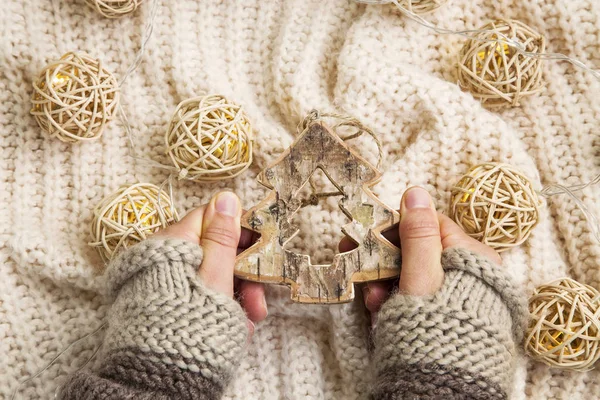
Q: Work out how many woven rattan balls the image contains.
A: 8